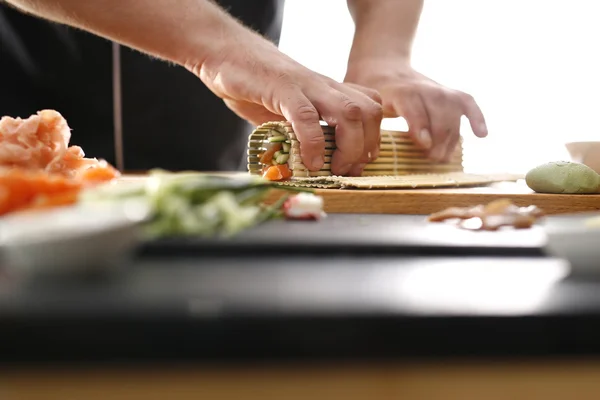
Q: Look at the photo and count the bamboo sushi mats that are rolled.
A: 1